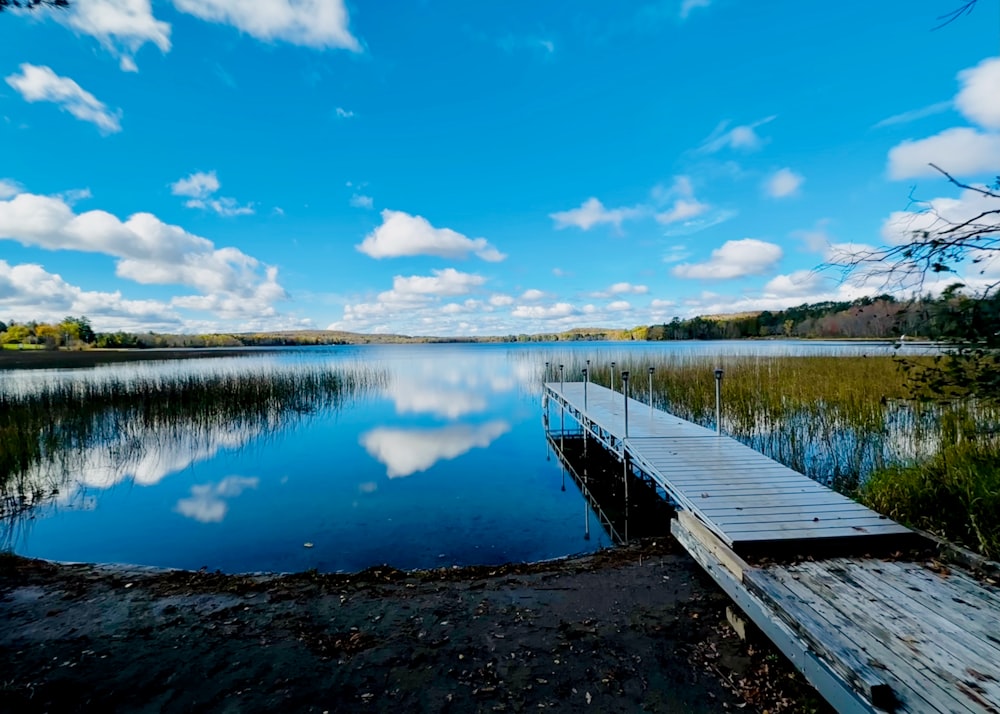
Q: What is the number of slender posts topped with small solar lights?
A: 8